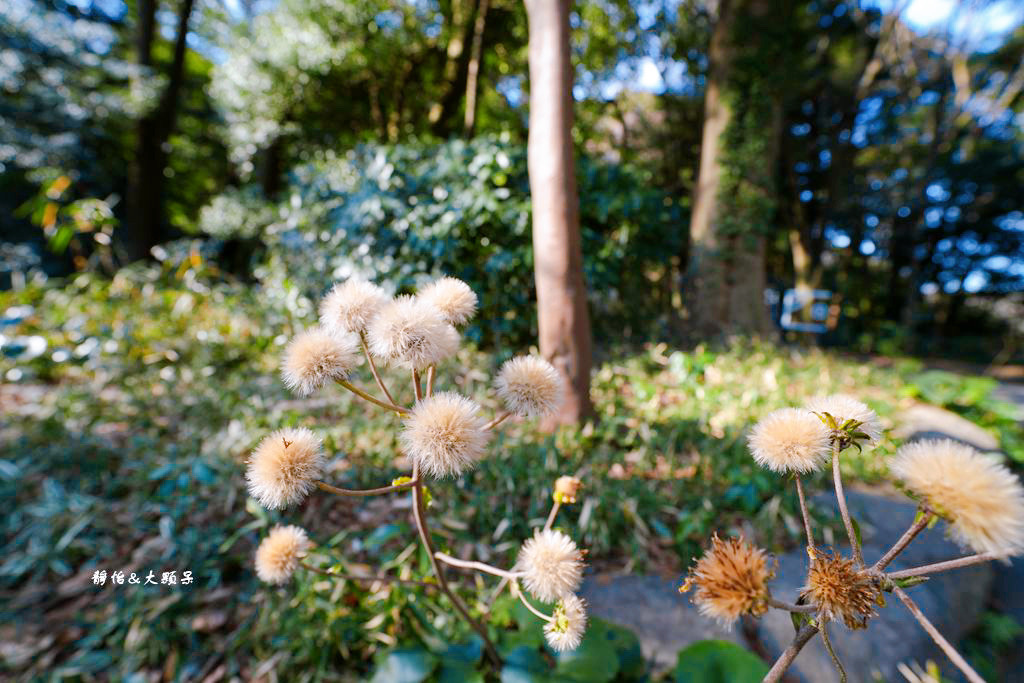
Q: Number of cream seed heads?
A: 13